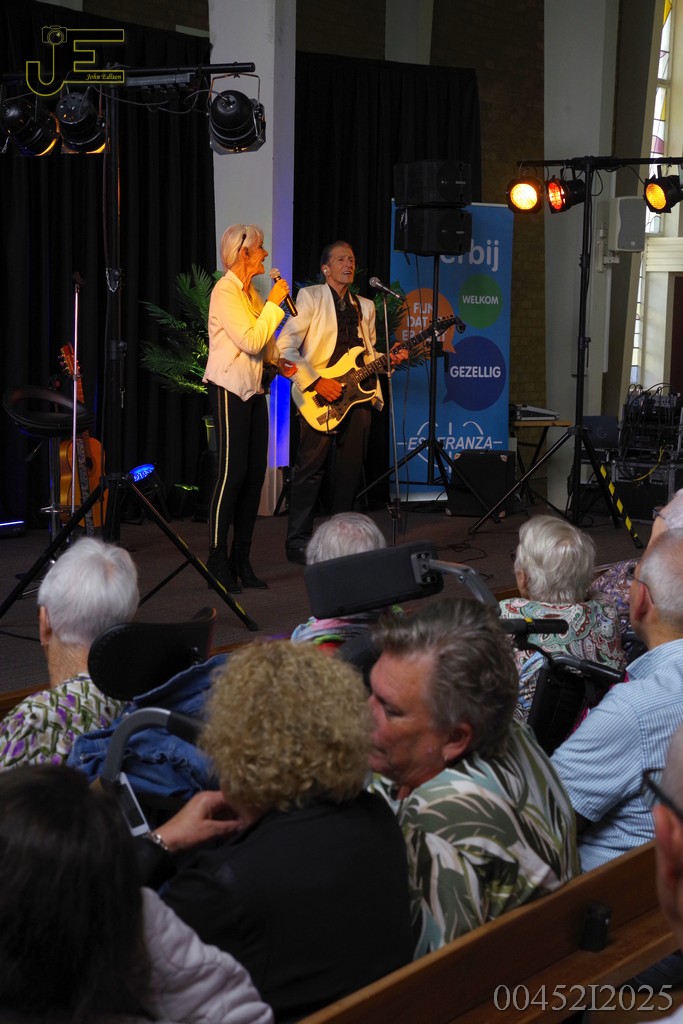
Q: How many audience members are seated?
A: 9